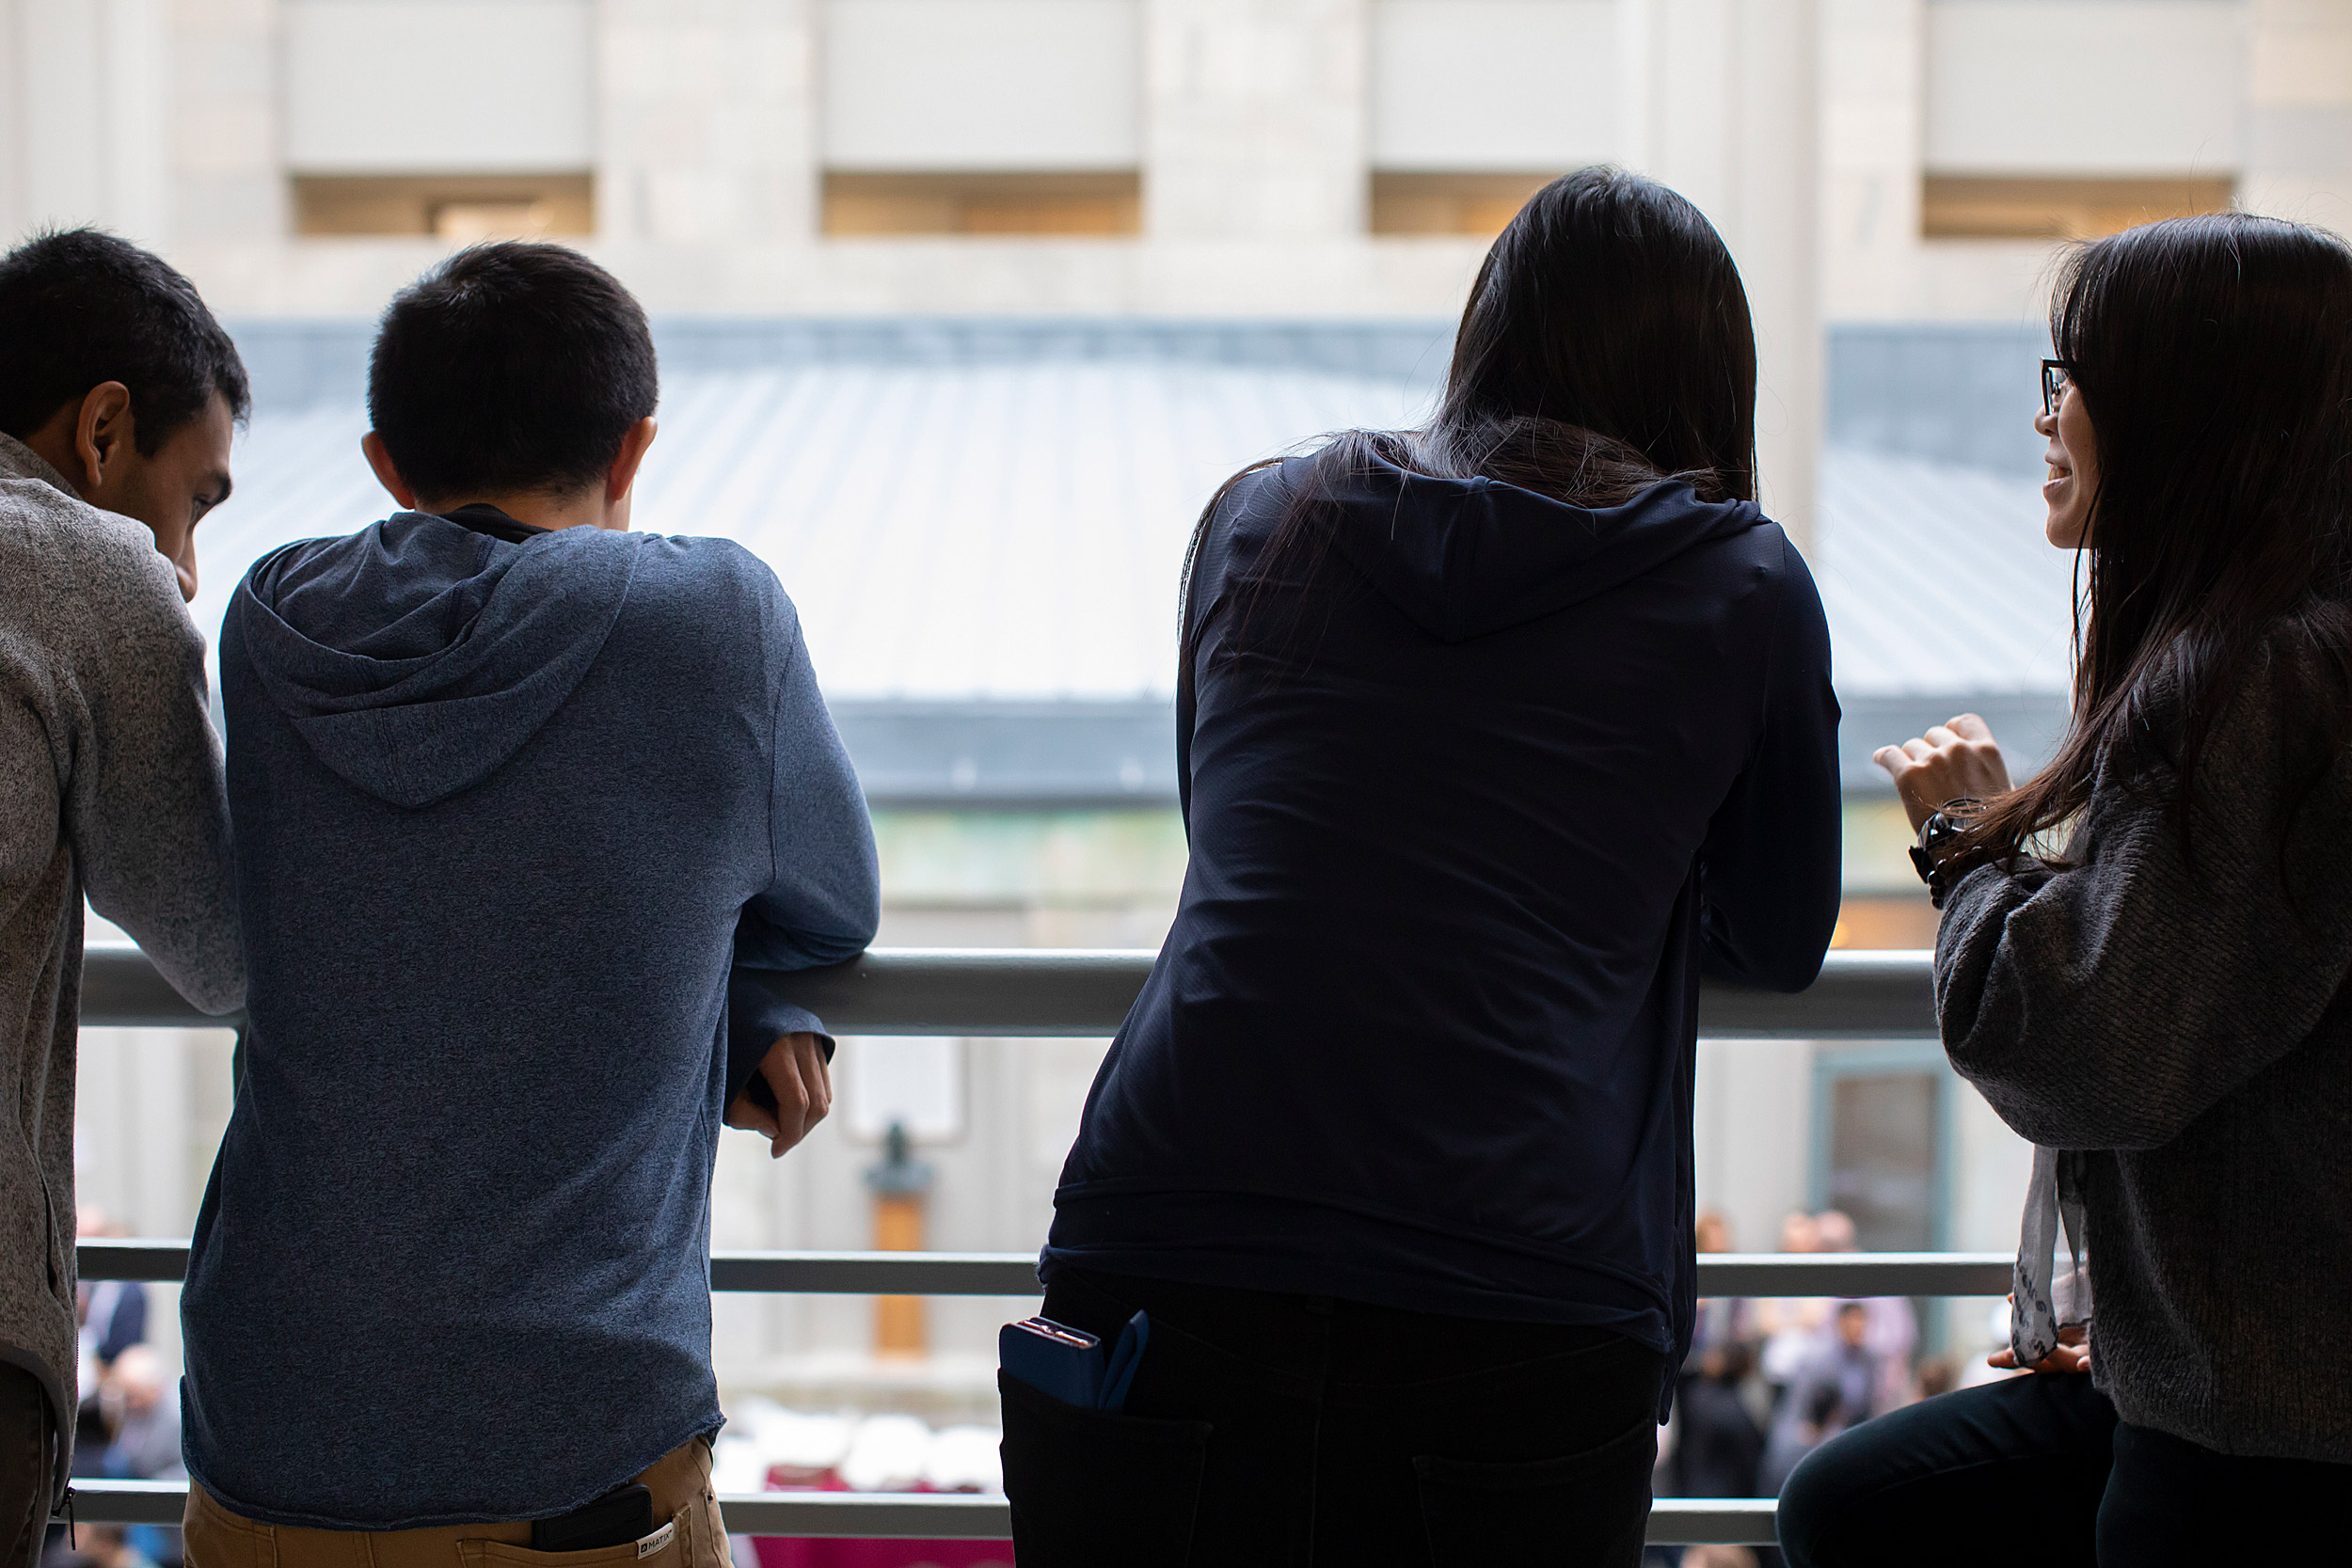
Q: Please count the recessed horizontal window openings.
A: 4